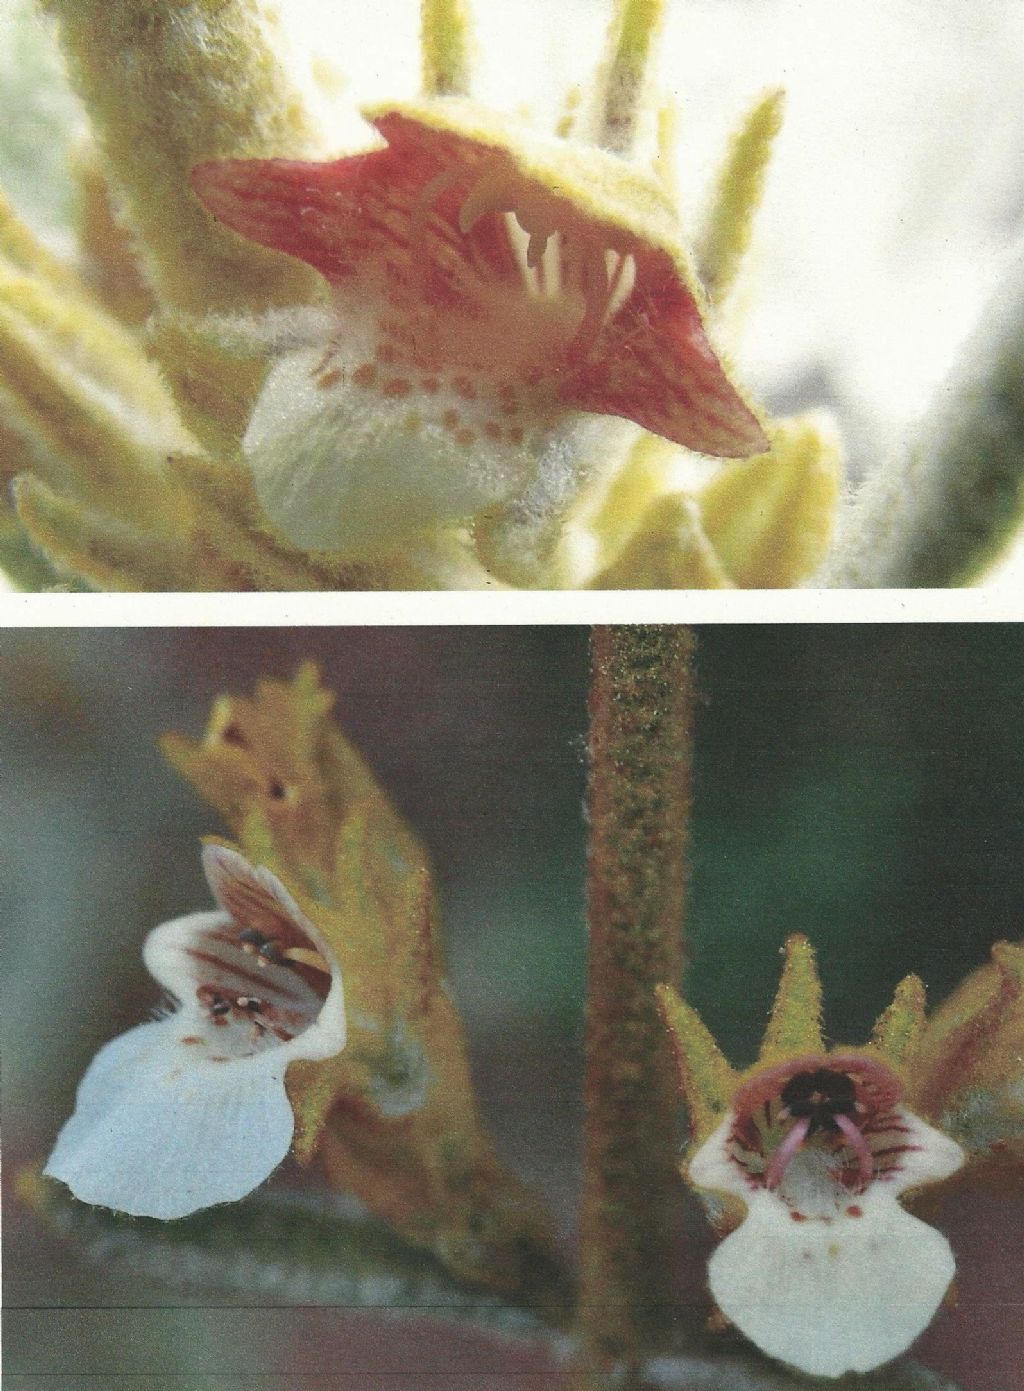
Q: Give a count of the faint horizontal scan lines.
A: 2